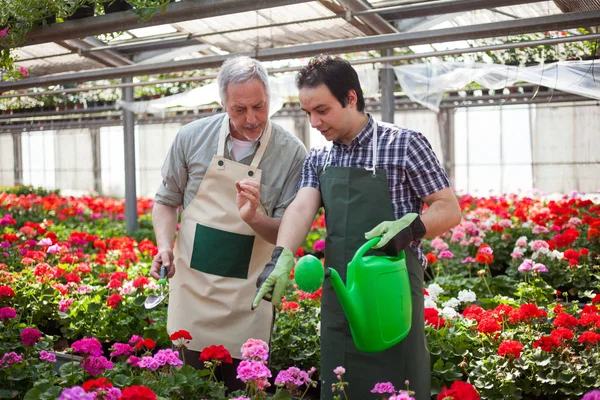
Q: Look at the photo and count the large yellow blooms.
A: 0